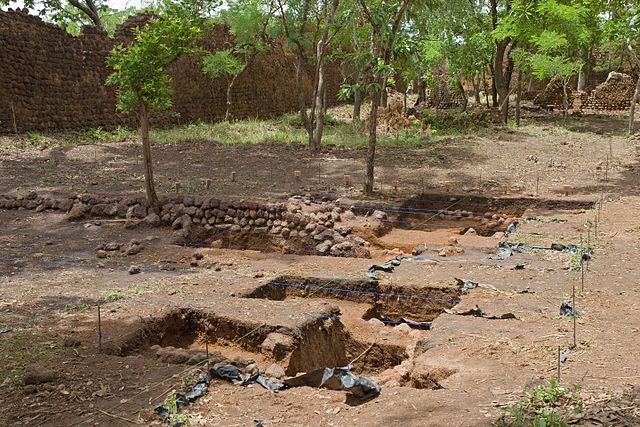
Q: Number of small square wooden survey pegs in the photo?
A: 8